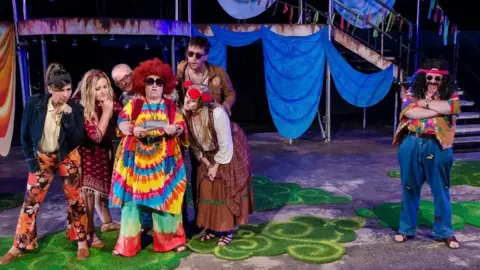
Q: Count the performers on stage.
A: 7